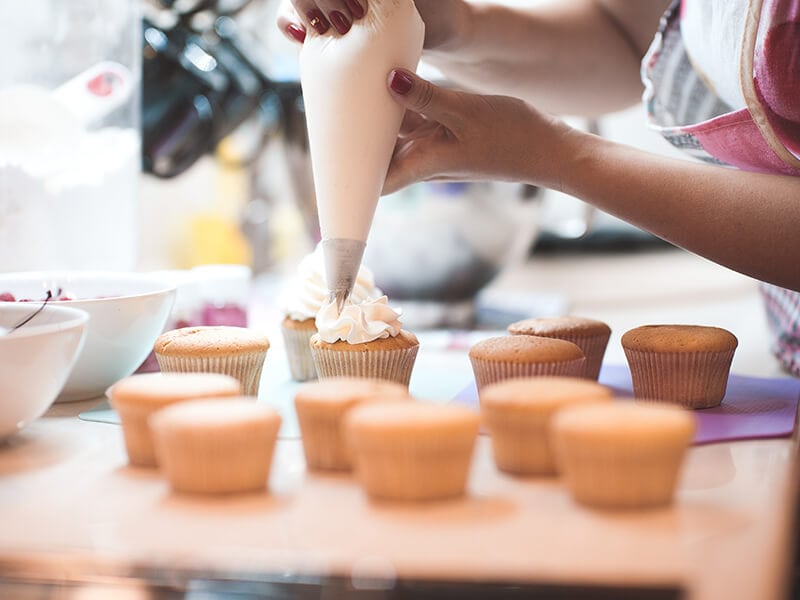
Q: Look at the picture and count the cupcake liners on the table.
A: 12